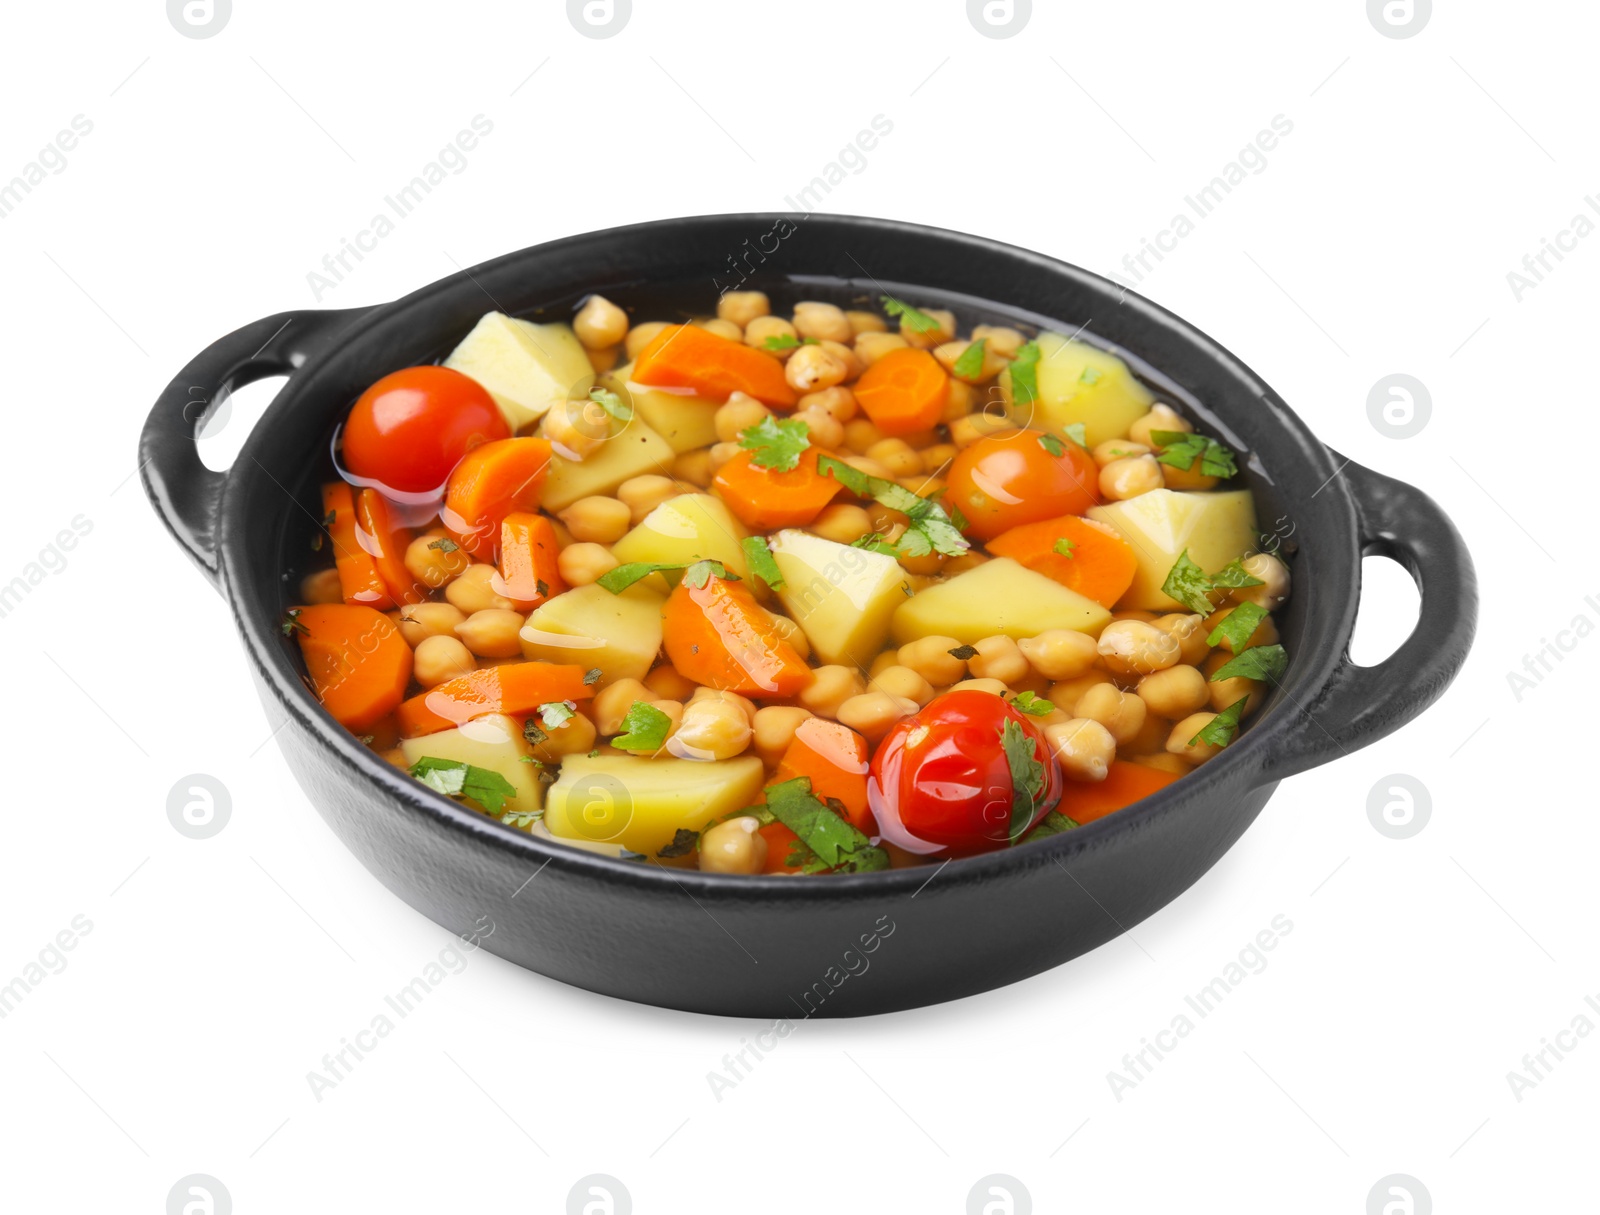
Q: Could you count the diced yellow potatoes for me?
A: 11